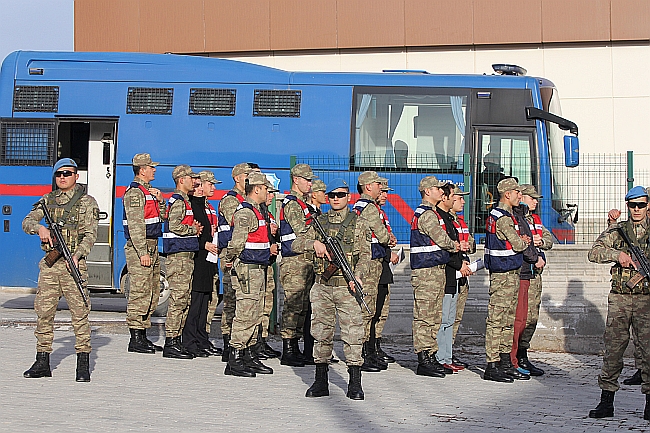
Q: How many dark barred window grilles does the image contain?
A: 5